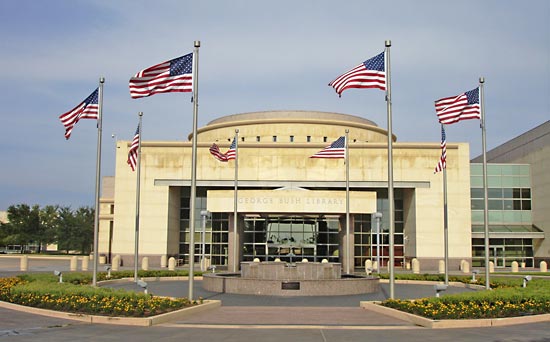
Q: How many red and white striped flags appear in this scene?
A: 8